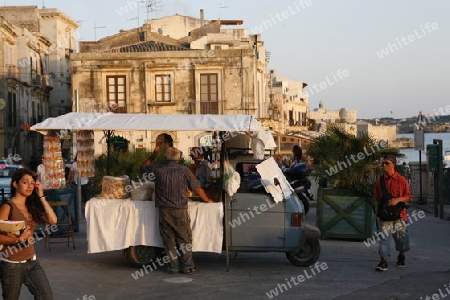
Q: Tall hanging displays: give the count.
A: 2